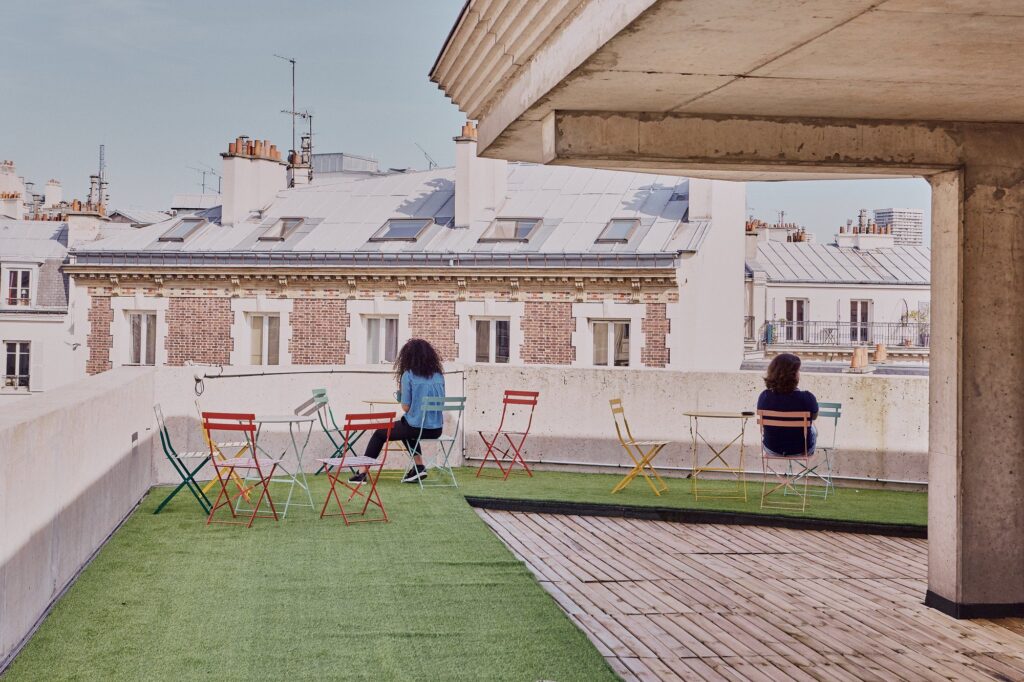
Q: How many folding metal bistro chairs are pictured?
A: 10